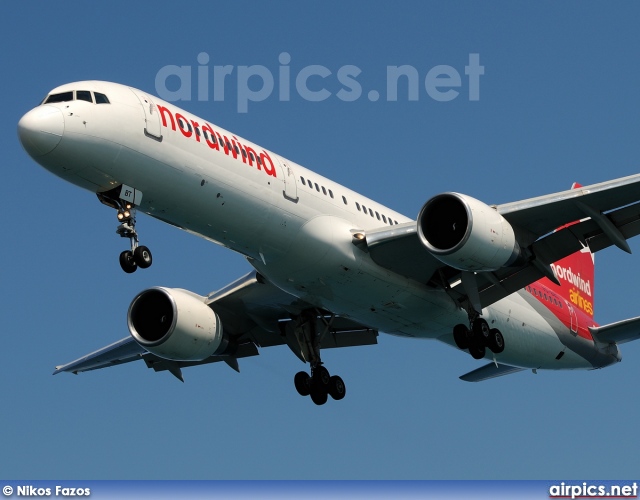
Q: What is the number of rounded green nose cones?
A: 0